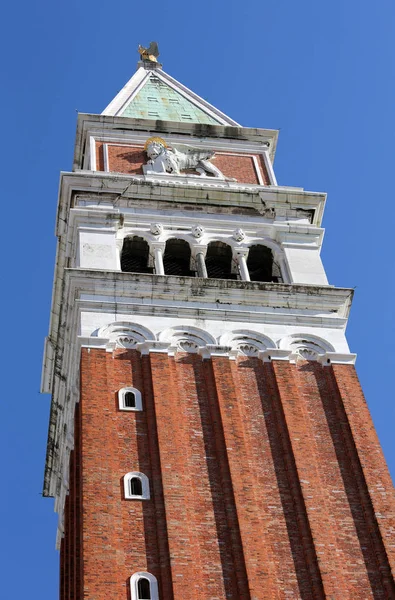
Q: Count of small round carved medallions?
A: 3